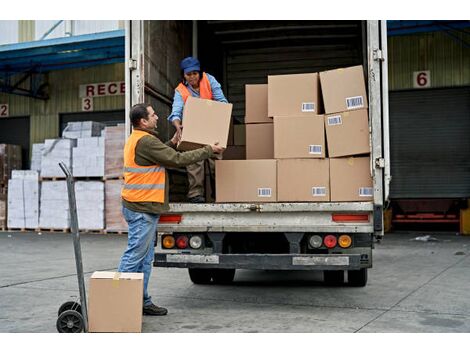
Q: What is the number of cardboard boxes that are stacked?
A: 9